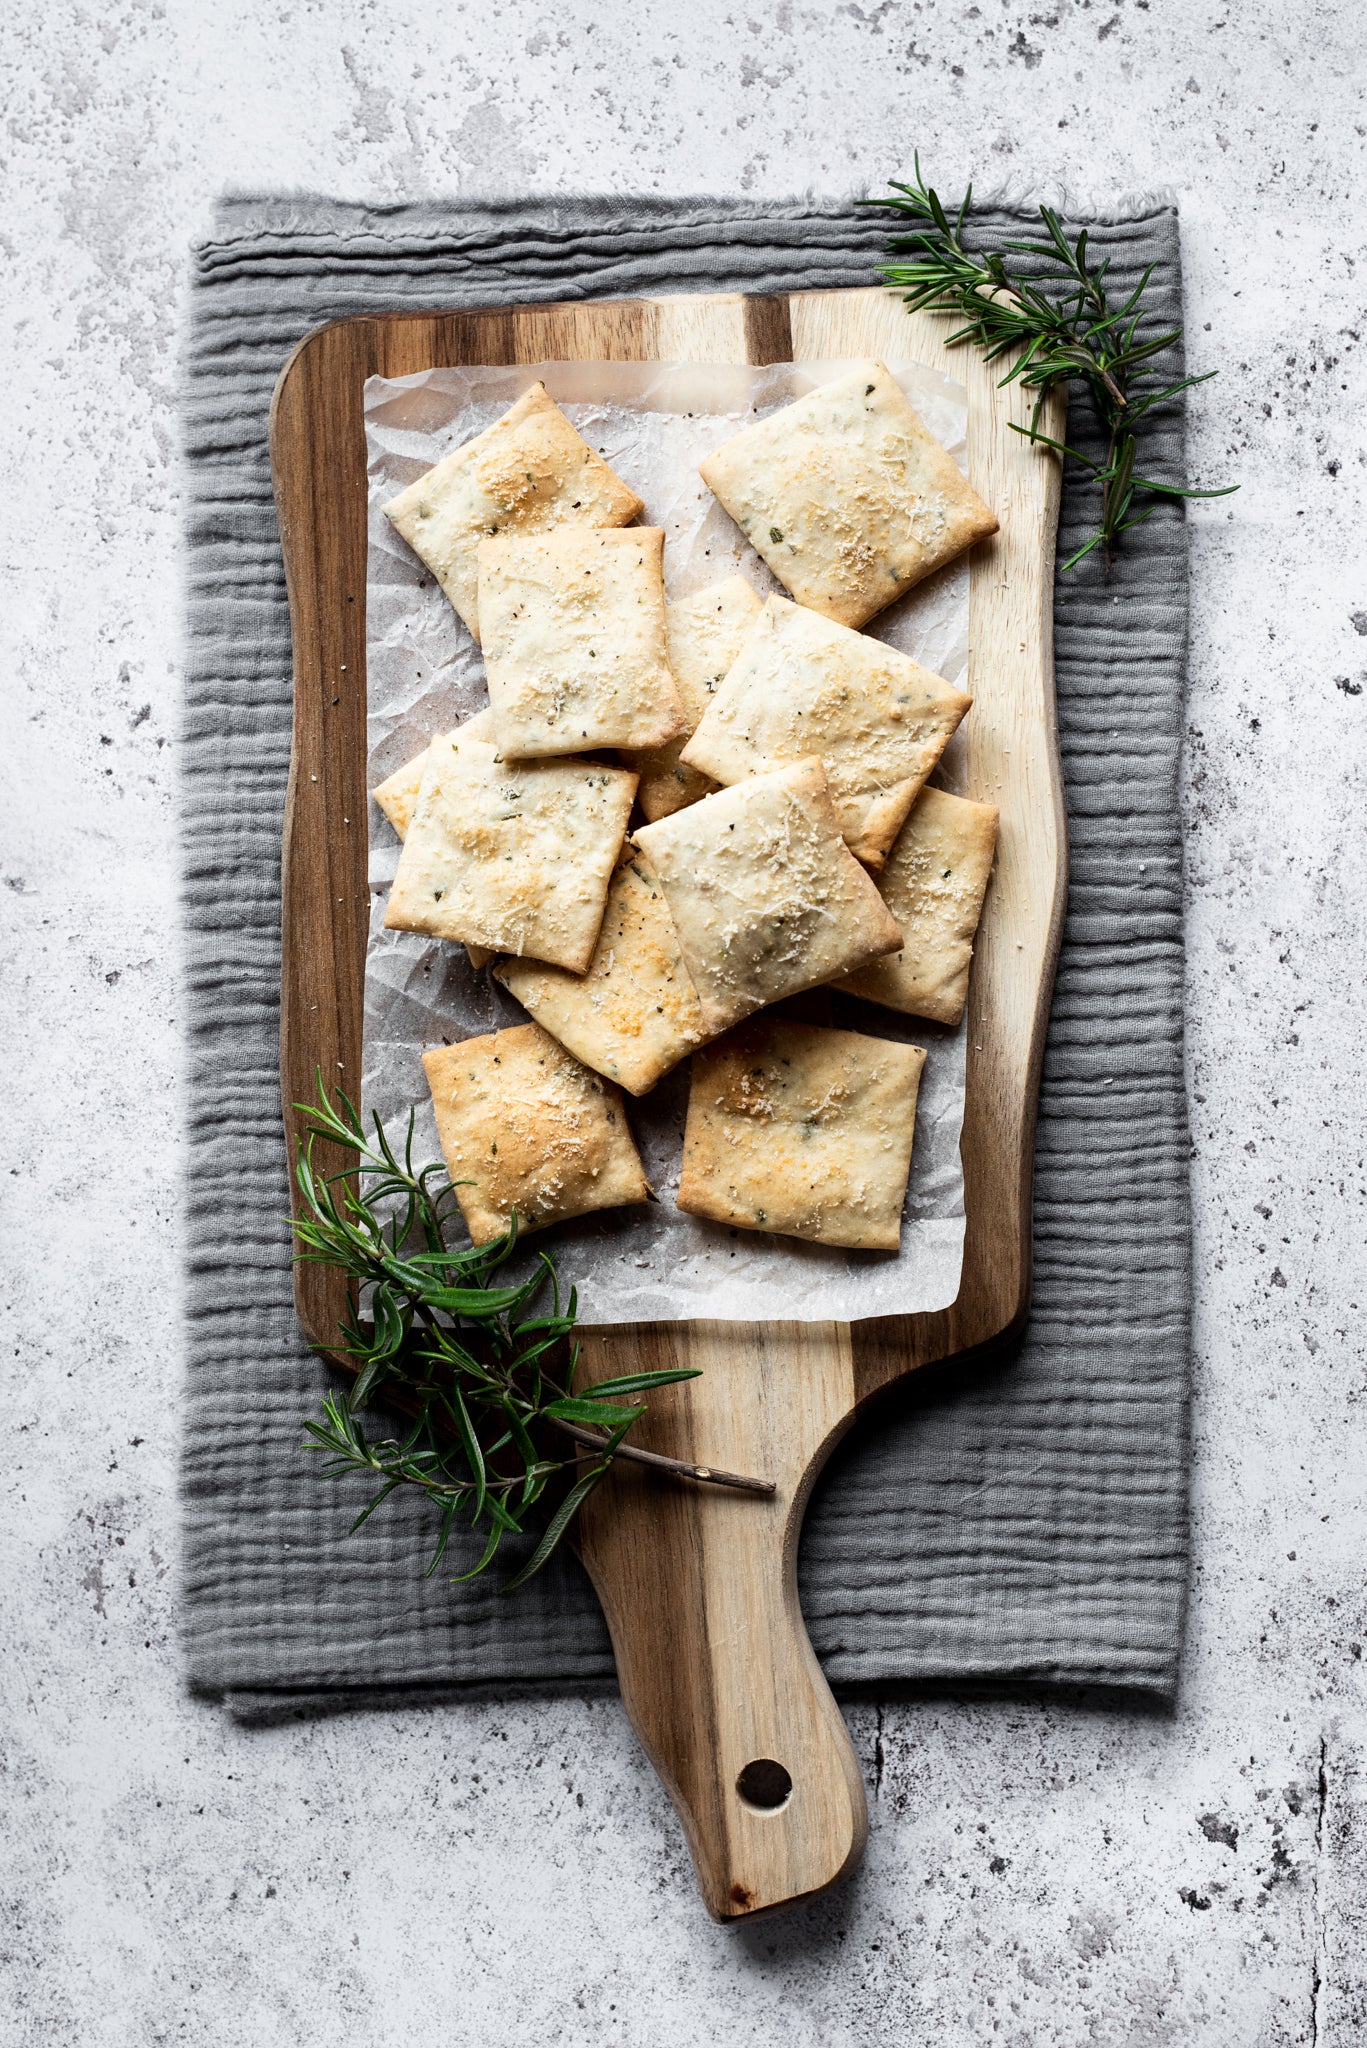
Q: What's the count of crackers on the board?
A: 12